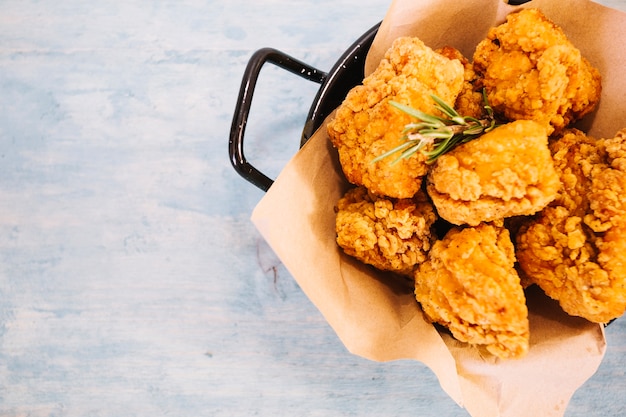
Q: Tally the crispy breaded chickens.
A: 7